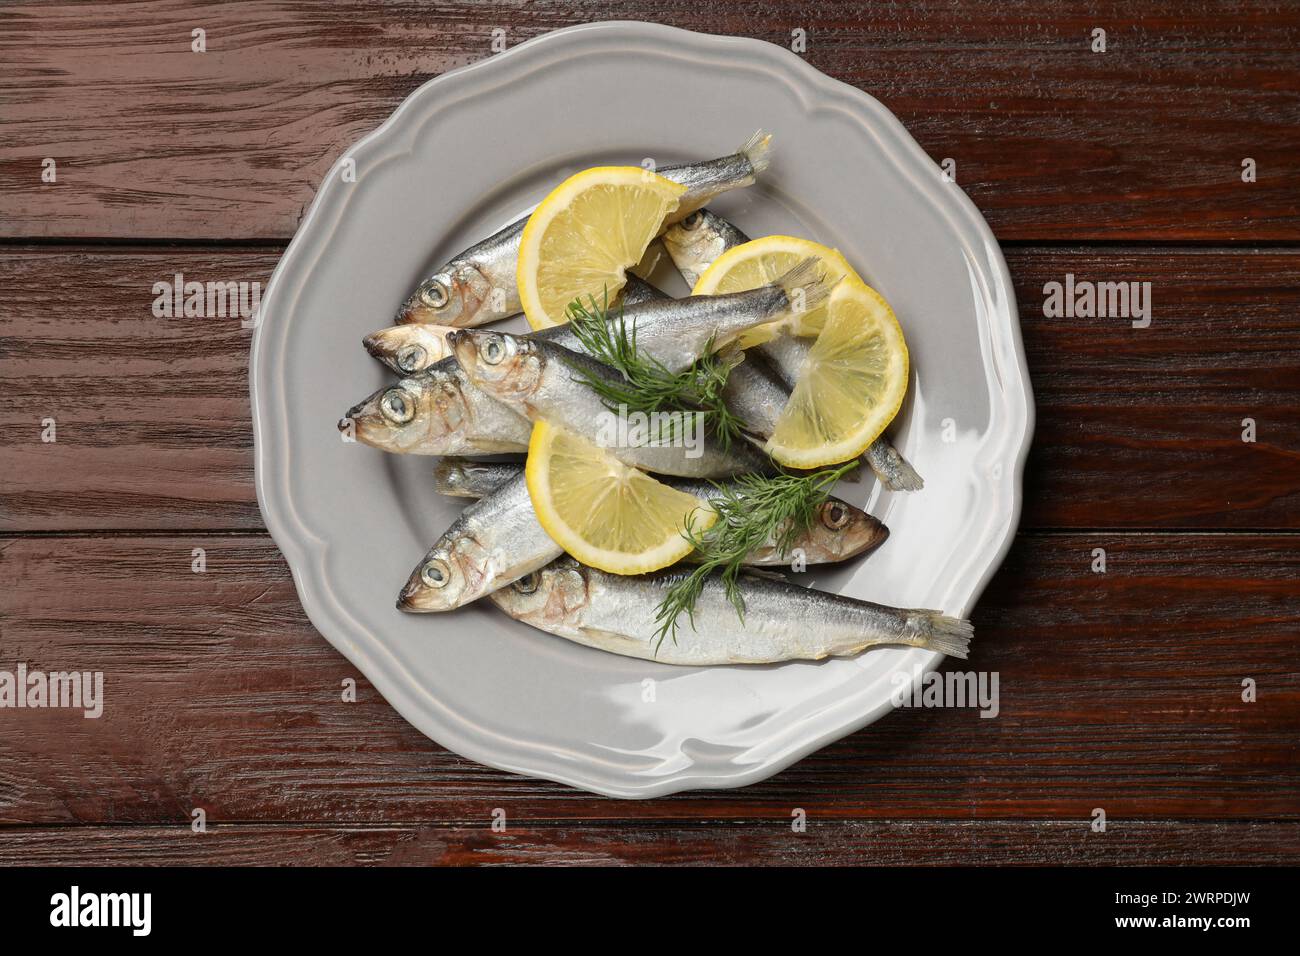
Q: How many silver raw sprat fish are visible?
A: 8